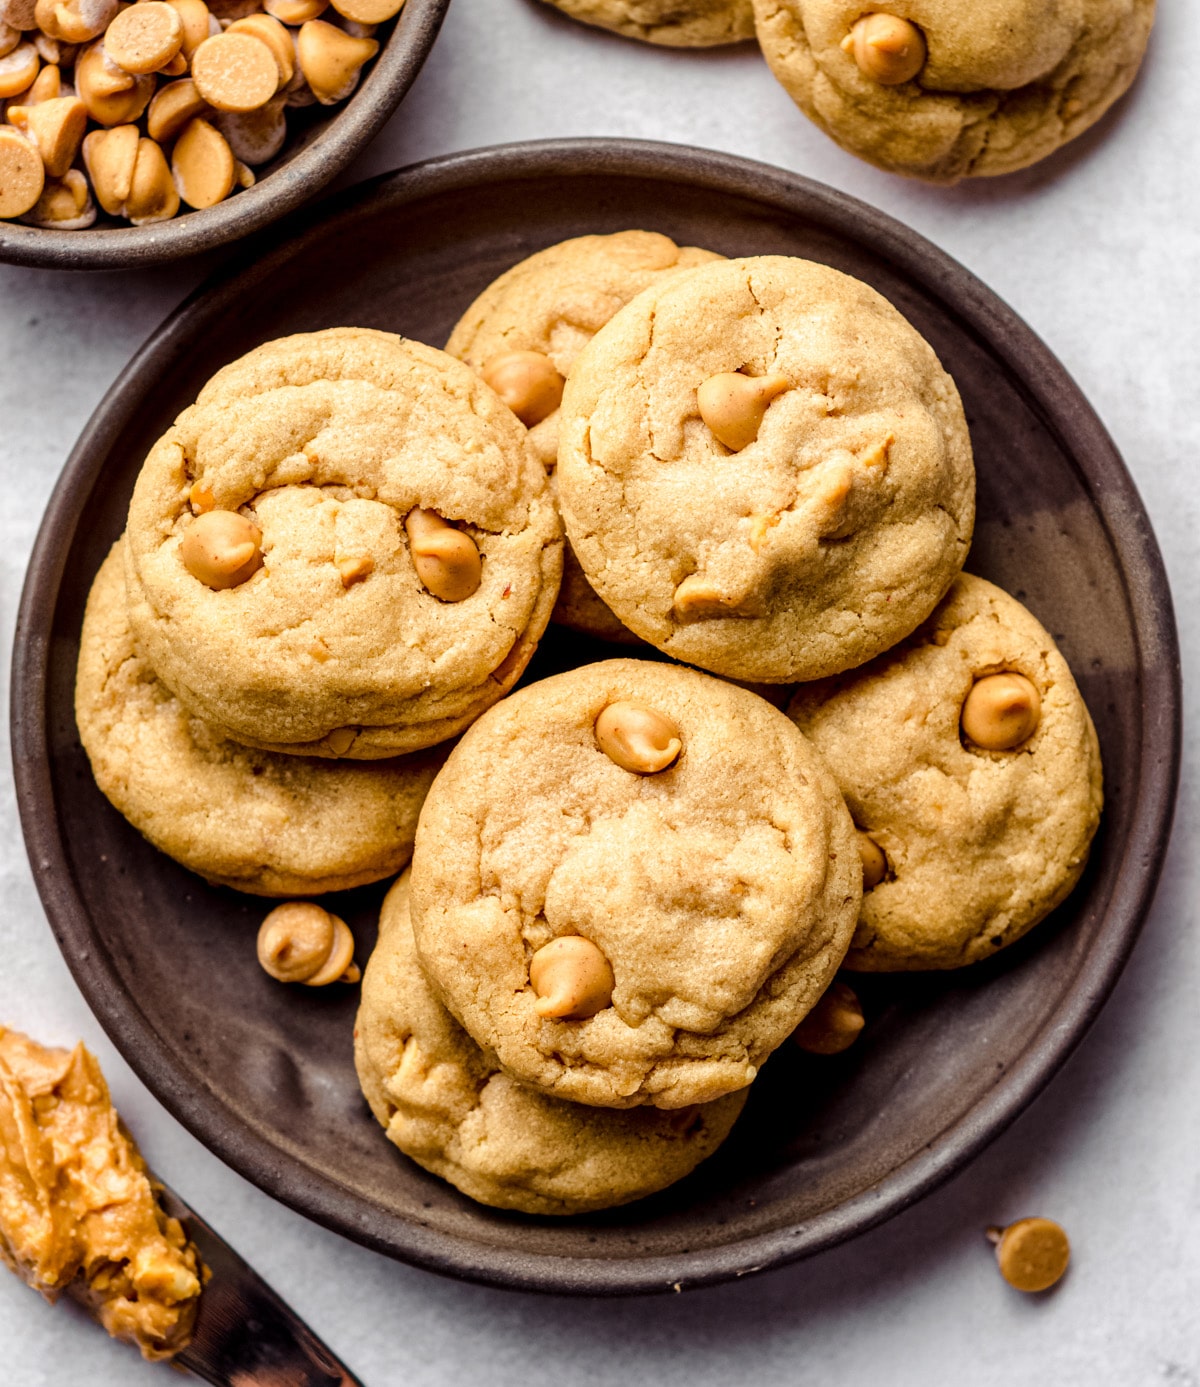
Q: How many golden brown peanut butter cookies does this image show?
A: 9